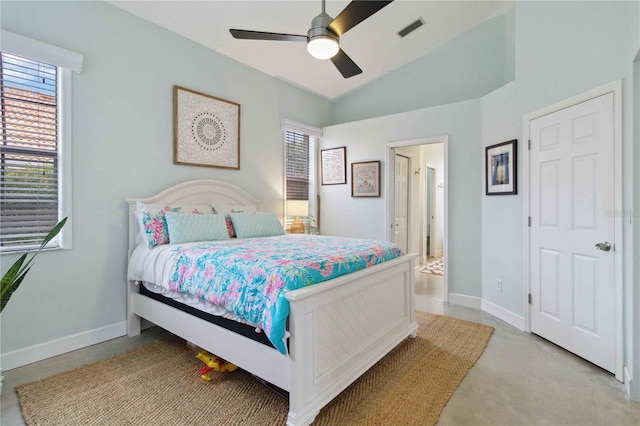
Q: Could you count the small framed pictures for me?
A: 3